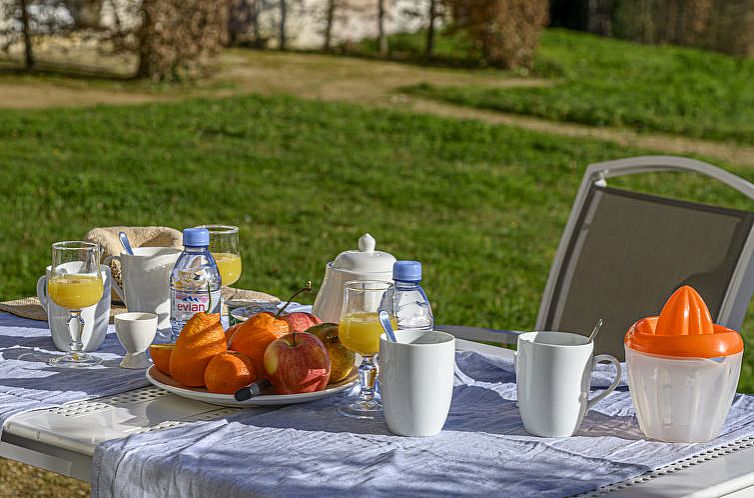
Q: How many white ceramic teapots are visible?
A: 1